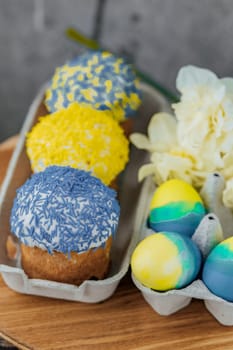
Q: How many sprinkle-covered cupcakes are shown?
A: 3